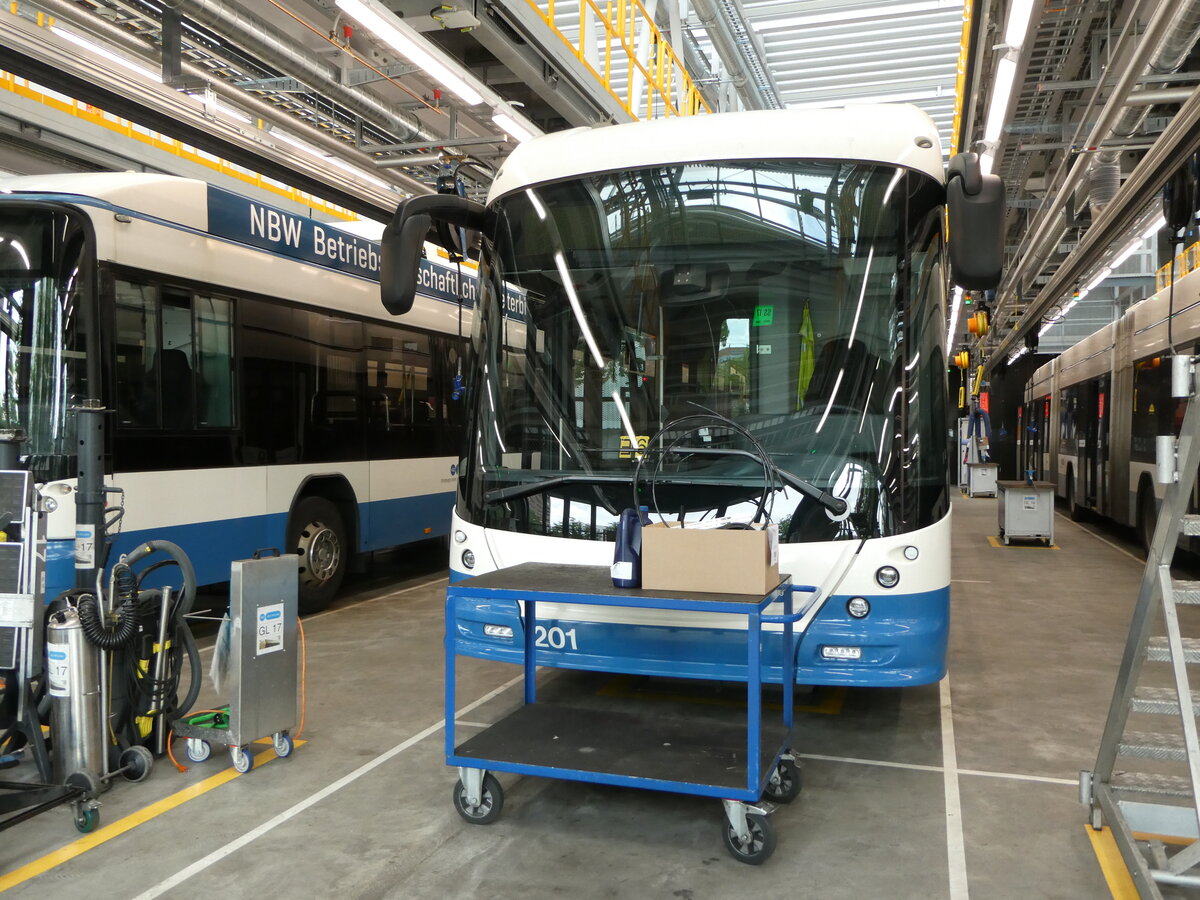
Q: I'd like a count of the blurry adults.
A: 0